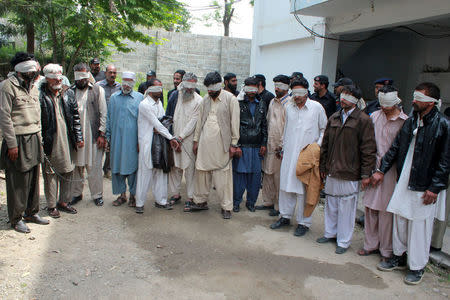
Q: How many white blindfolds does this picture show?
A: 13